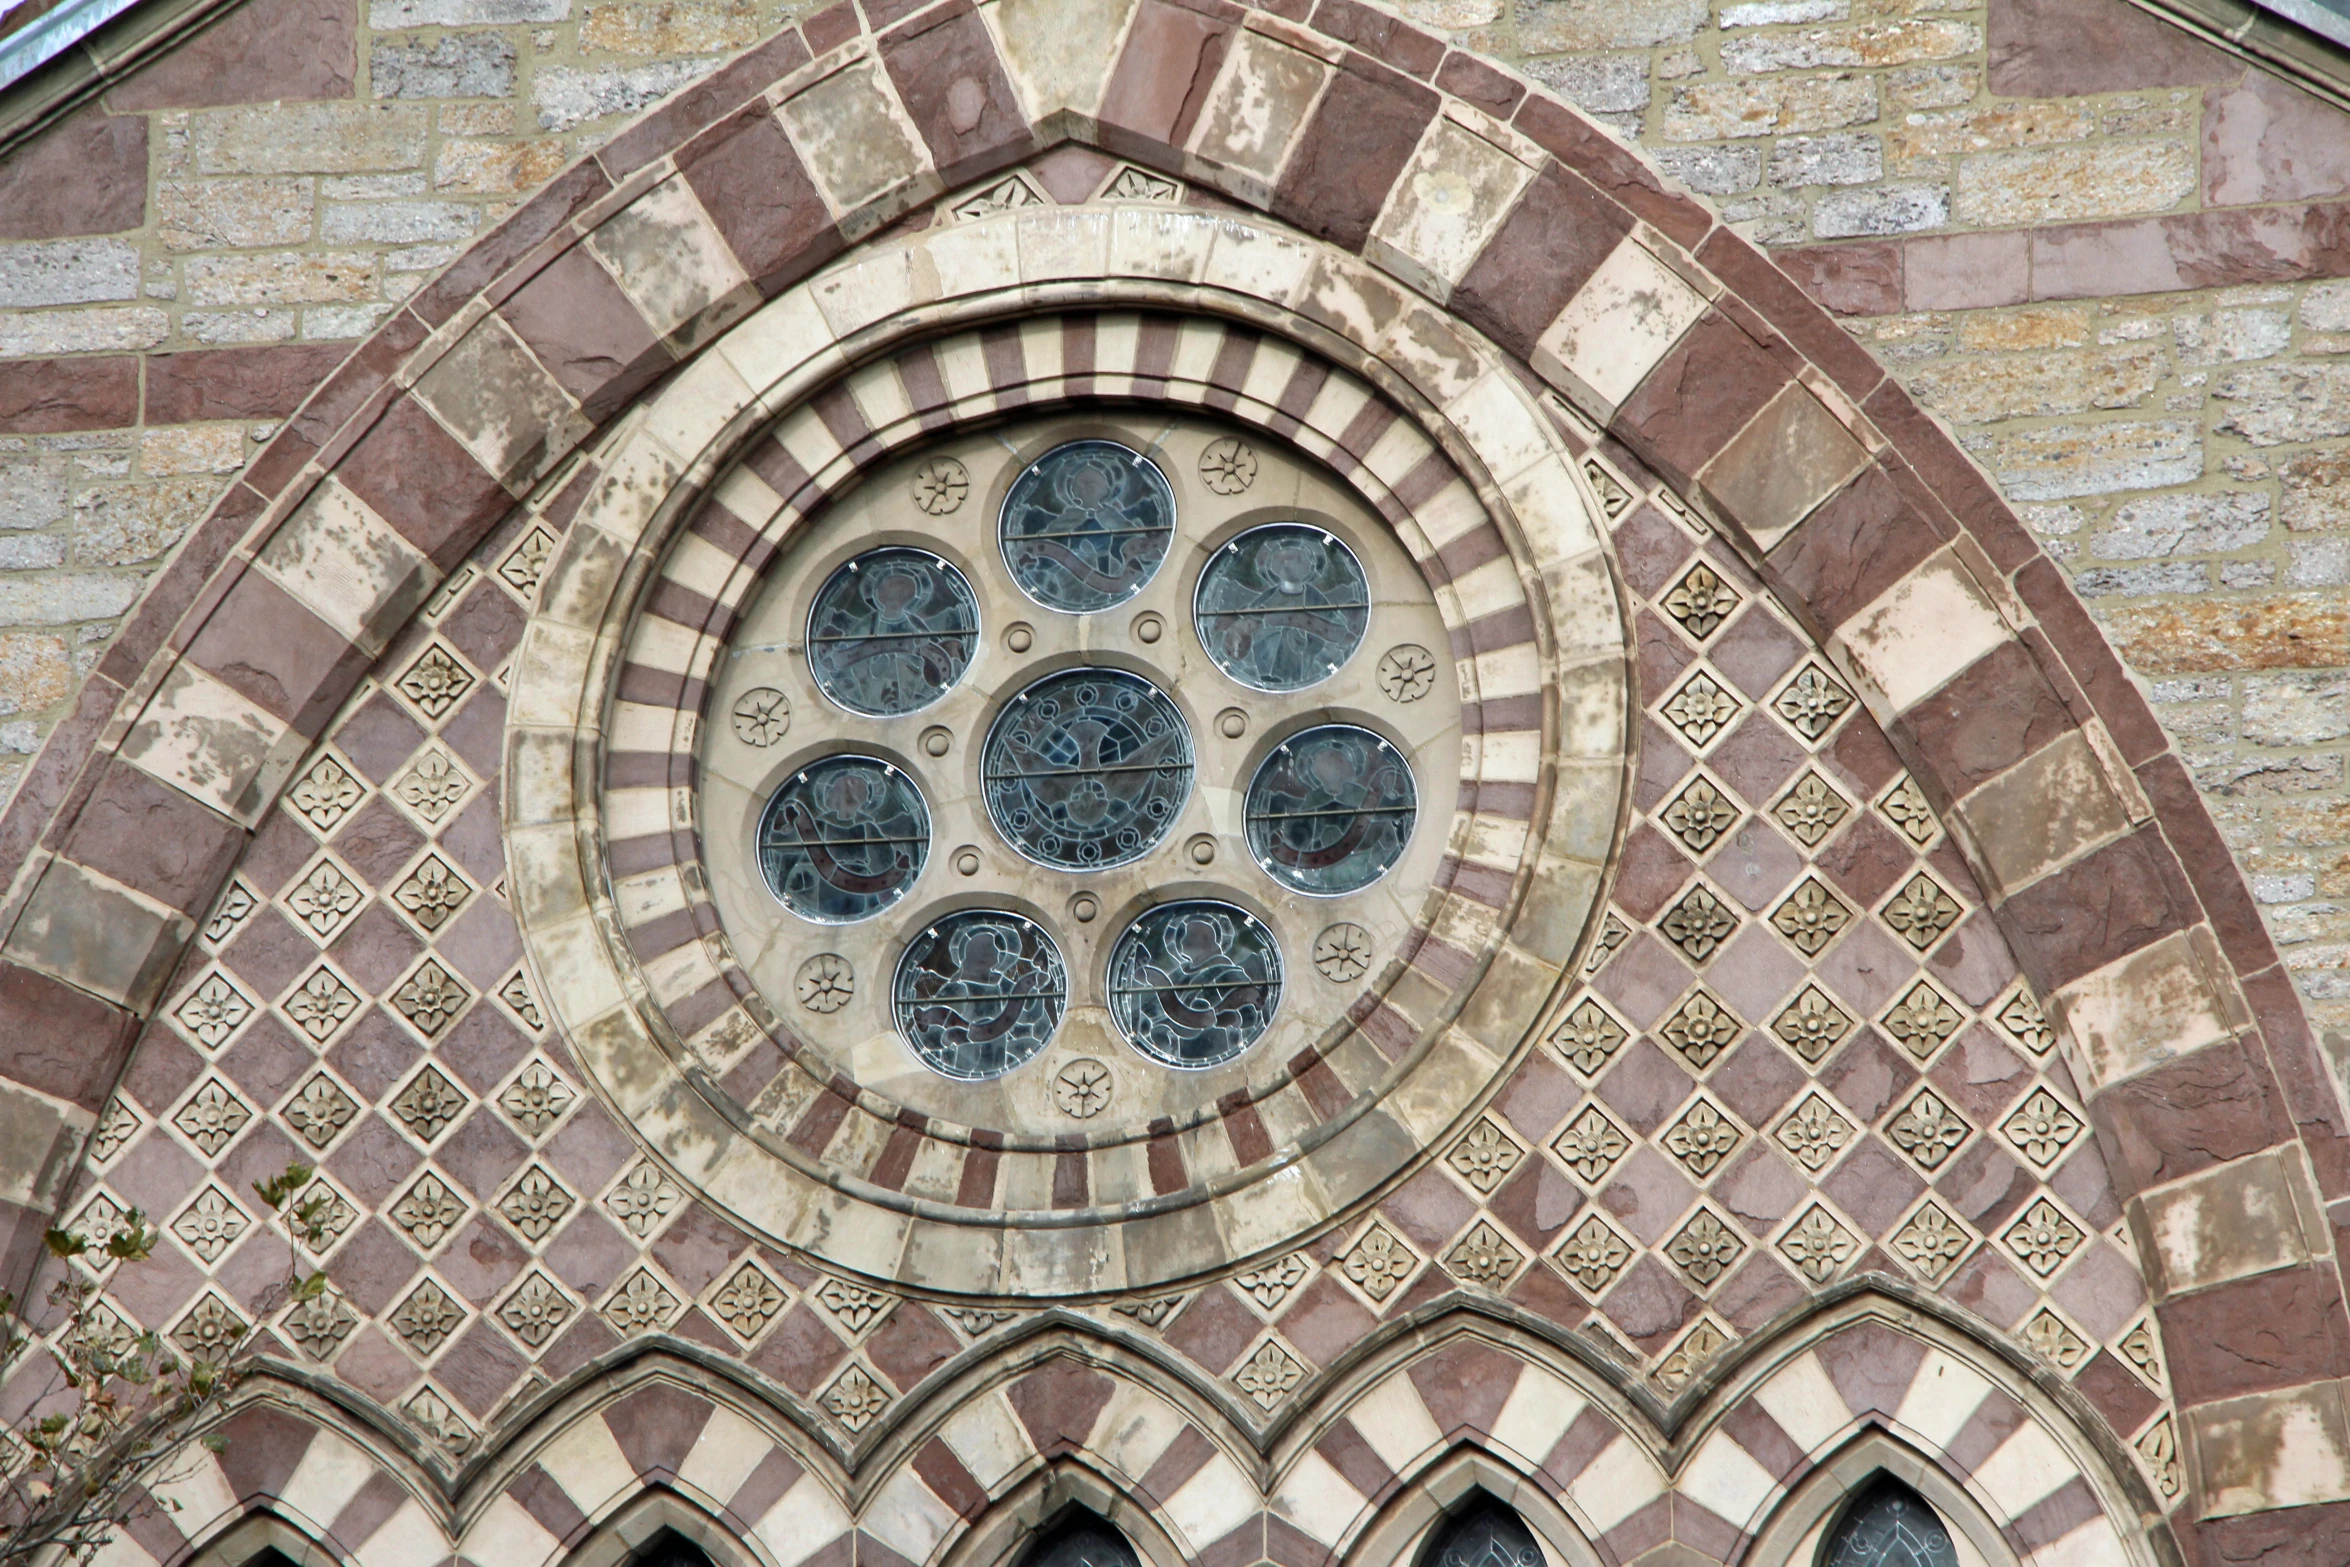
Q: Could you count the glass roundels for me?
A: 8